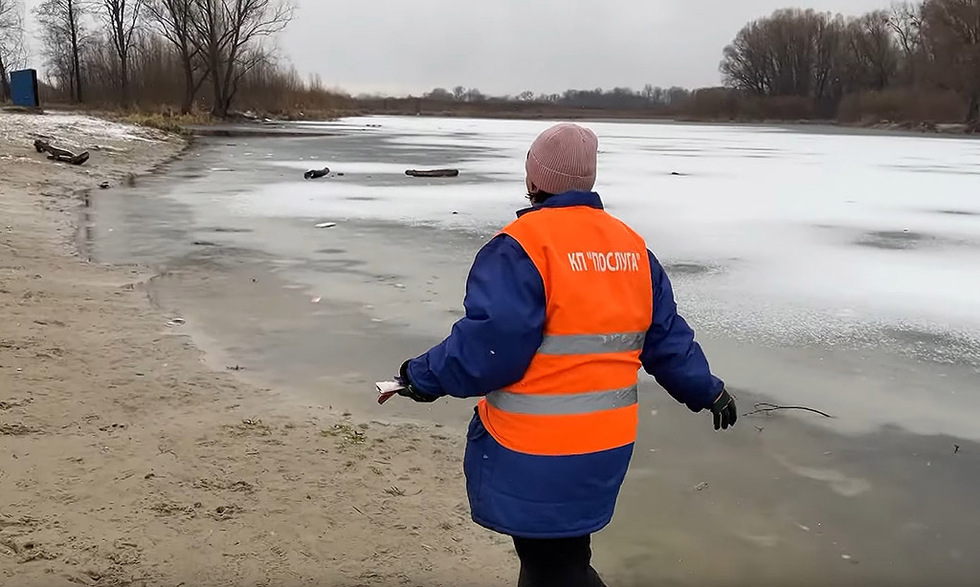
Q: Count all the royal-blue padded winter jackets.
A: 1